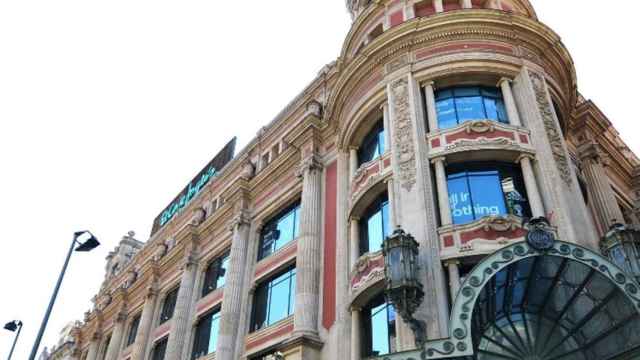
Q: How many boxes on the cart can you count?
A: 0